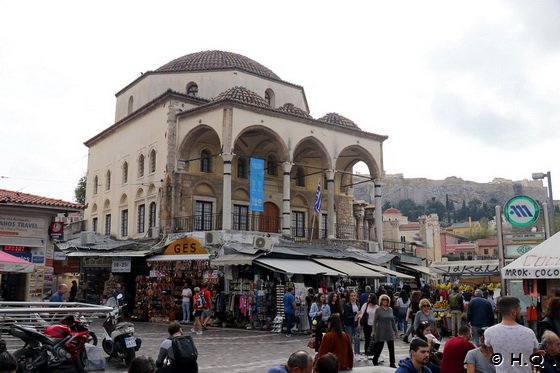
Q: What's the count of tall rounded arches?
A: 4